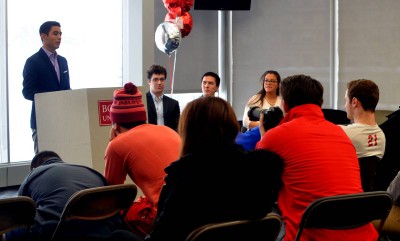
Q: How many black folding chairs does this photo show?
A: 4